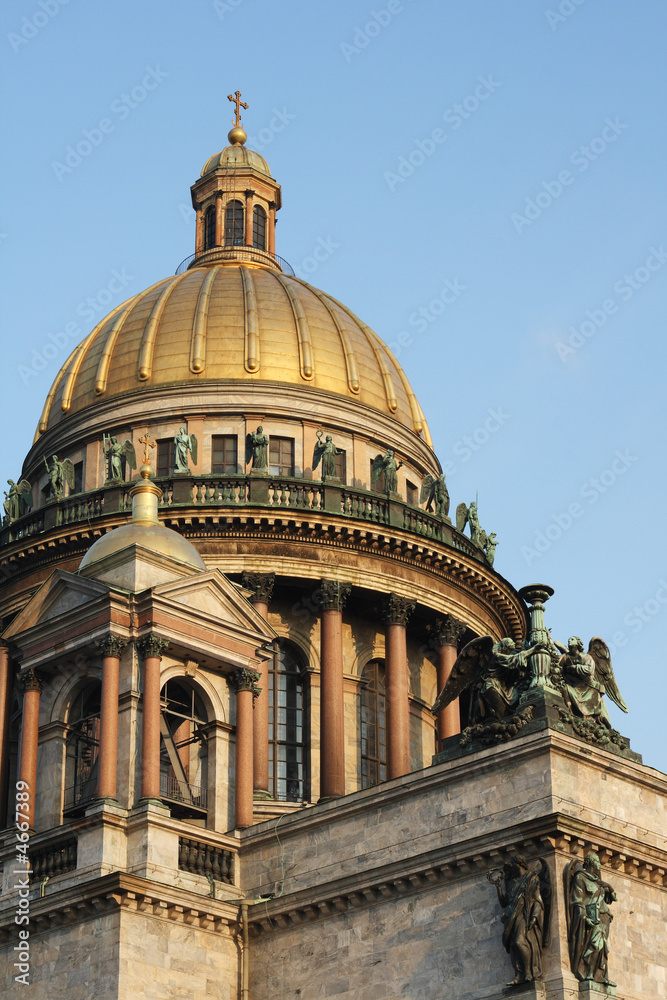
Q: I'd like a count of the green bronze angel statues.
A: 14